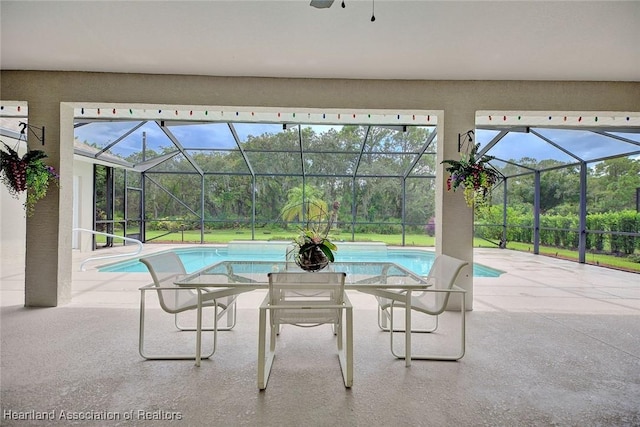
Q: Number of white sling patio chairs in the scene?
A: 4